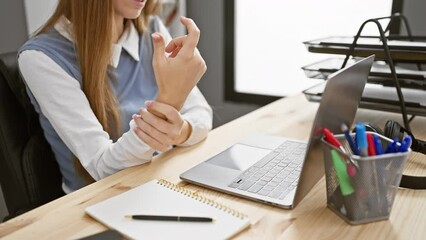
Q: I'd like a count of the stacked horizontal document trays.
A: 3